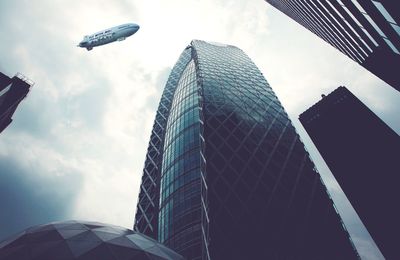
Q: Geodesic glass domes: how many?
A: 1